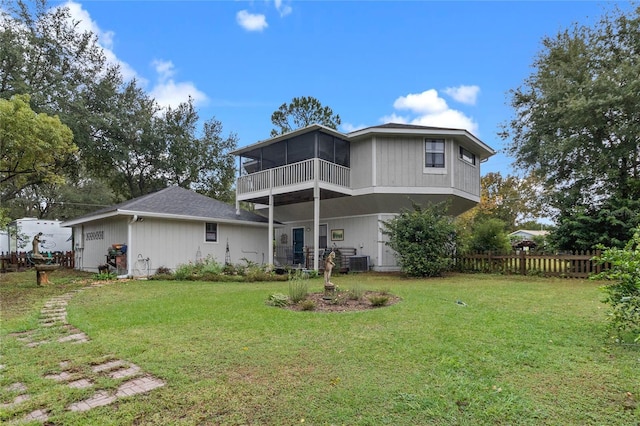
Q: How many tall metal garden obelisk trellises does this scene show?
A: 2